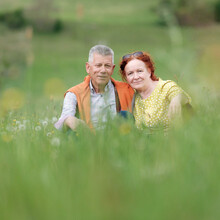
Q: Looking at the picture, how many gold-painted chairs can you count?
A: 0